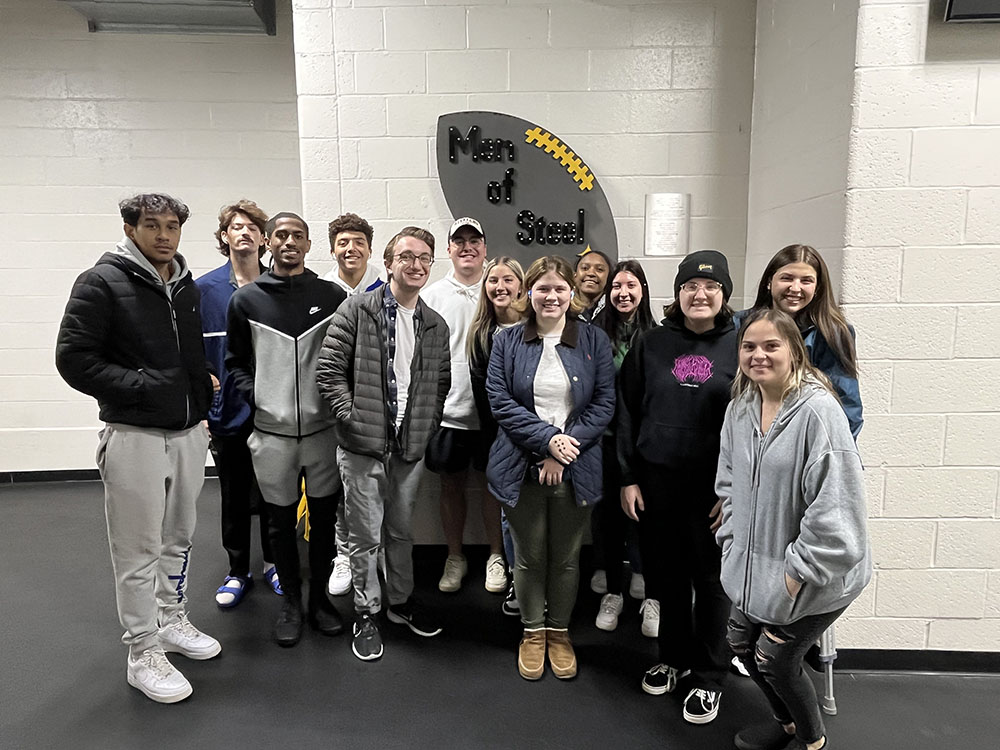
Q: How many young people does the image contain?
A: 13